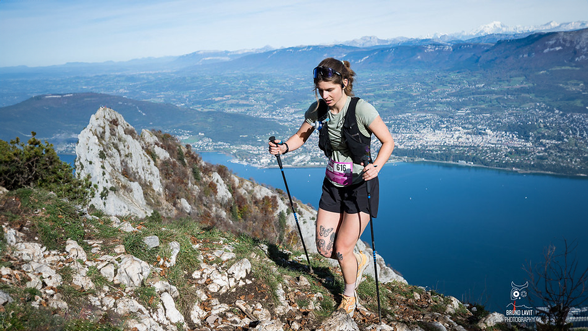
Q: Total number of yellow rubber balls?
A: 0